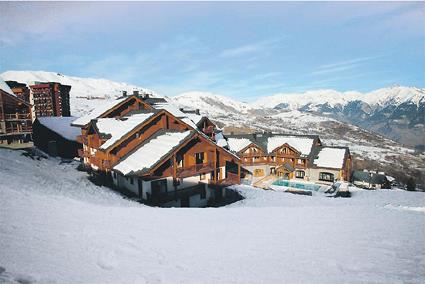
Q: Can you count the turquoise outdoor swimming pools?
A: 1